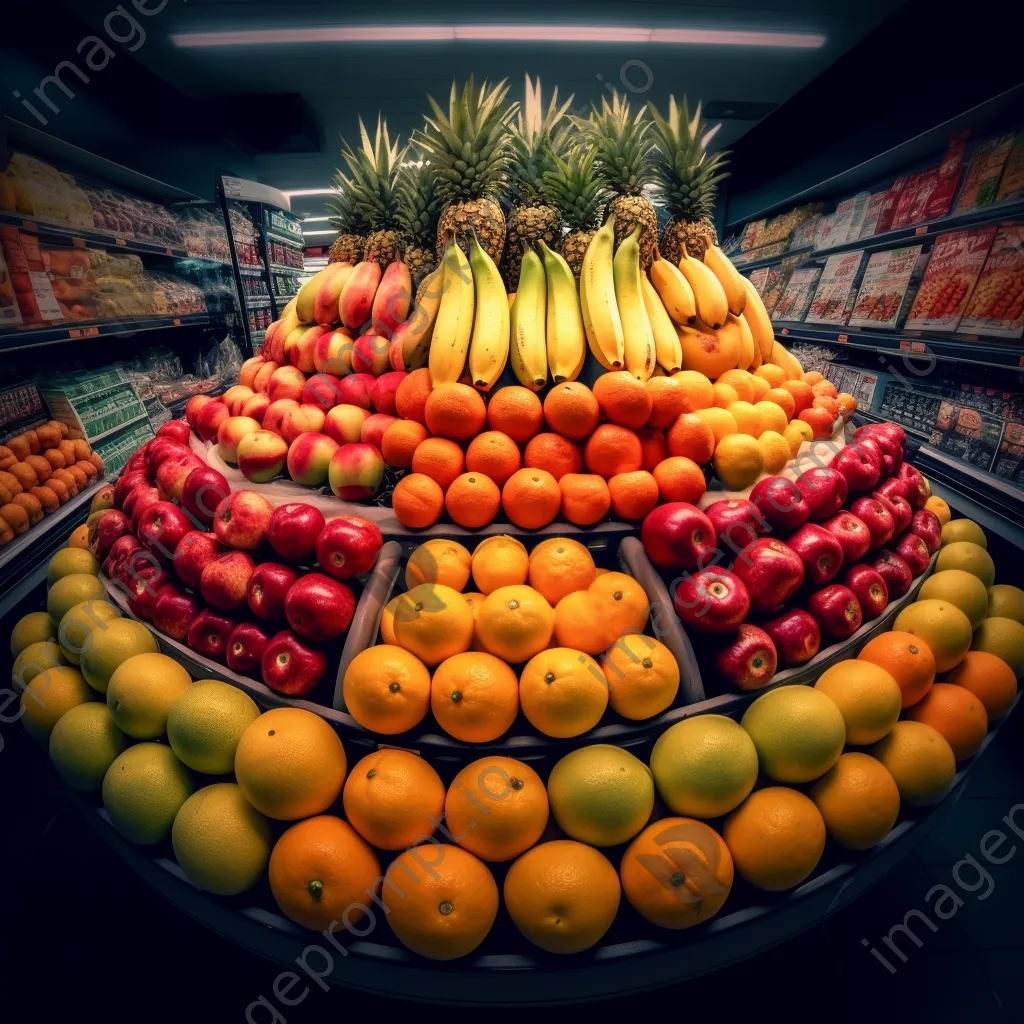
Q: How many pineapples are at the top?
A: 8